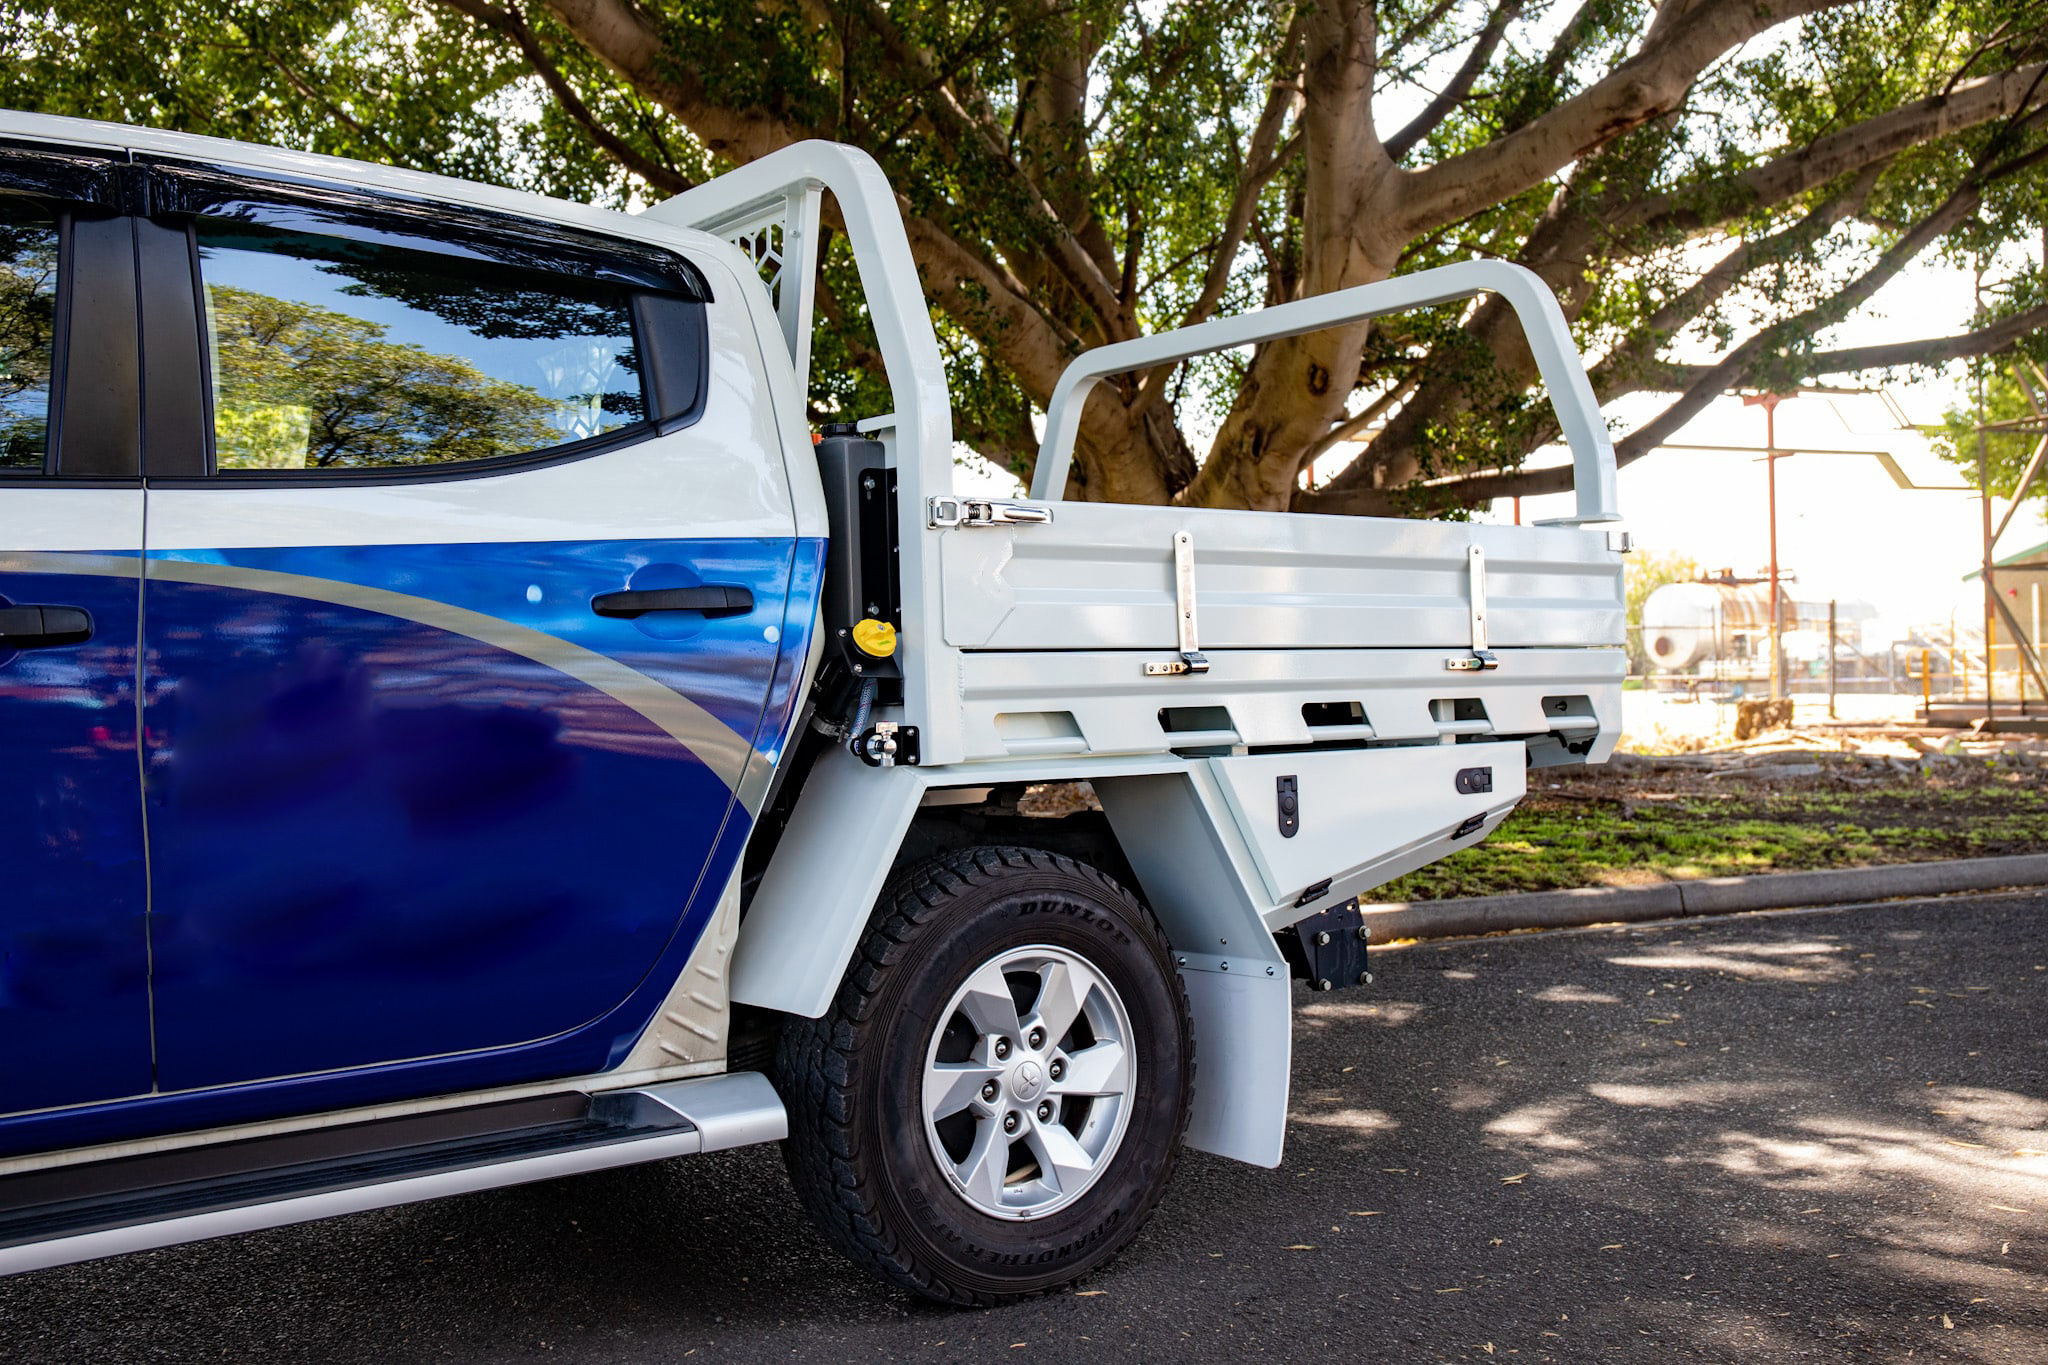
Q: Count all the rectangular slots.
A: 5